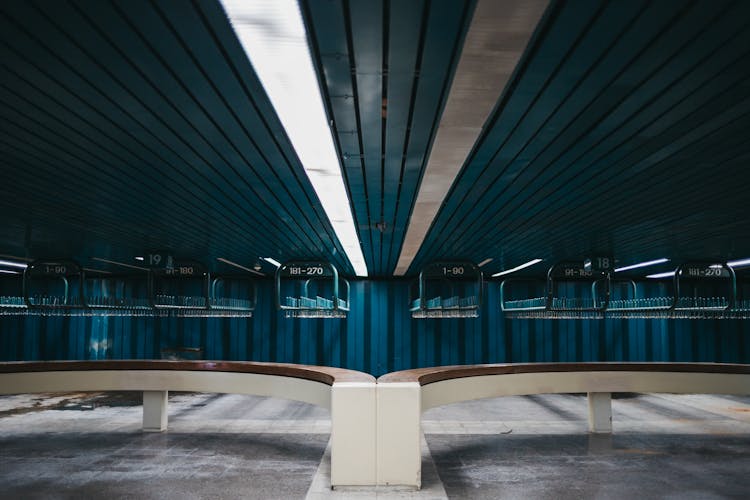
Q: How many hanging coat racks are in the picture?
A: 6